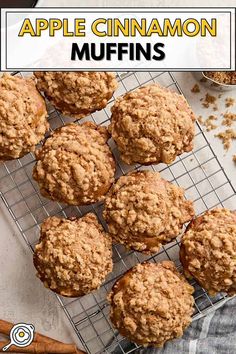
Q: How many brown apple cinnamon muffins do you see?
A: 8